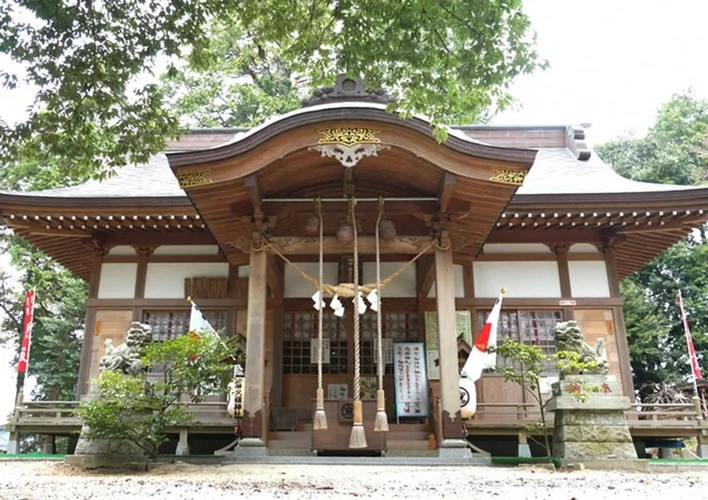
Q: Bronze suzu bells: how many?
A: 3